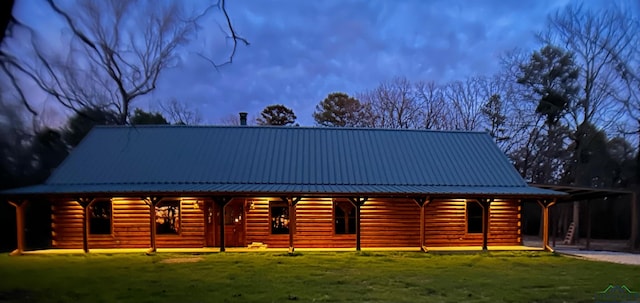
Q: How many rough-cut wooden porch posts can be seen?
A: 9